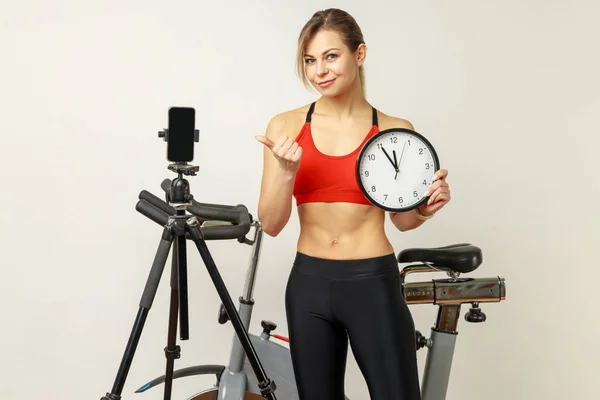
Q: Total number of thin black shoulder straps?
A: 2